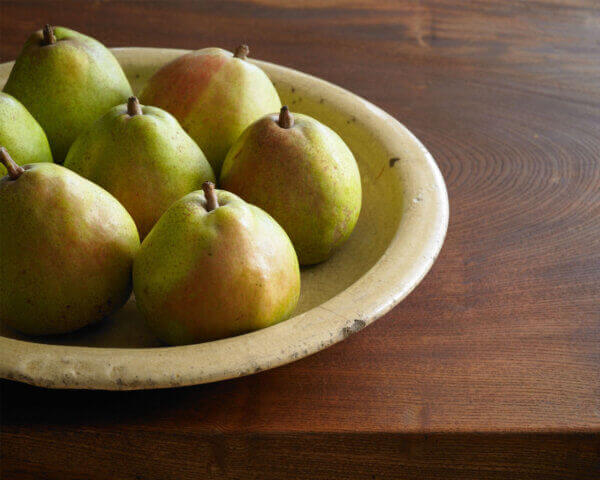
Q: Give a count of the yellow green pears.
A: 7